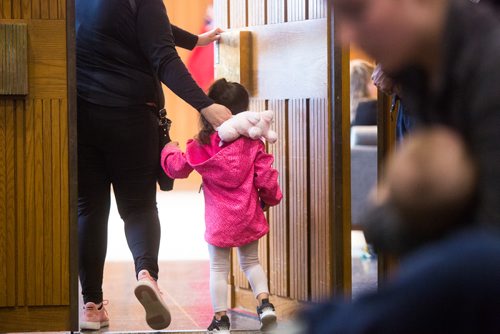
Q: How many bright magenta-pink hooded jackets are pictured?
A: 1